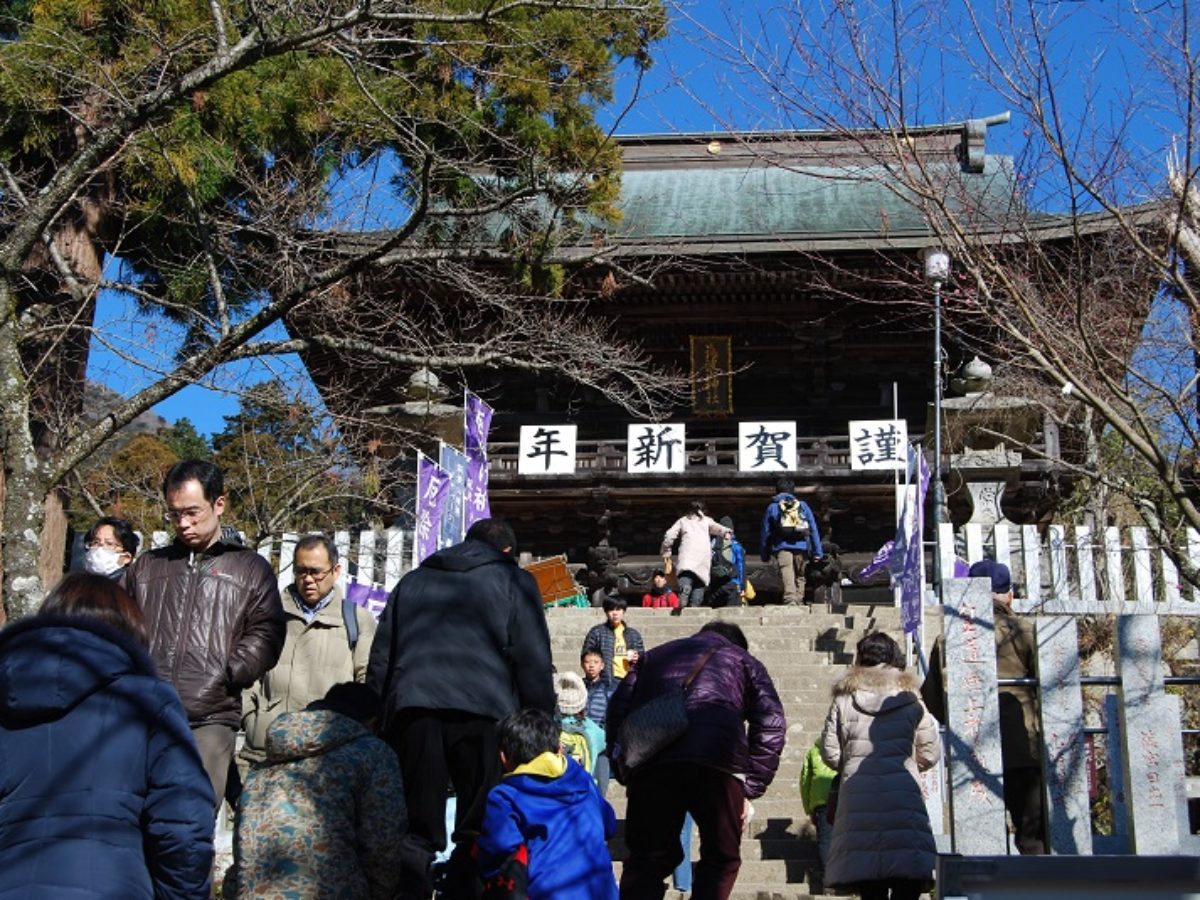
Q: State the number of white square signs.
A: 4